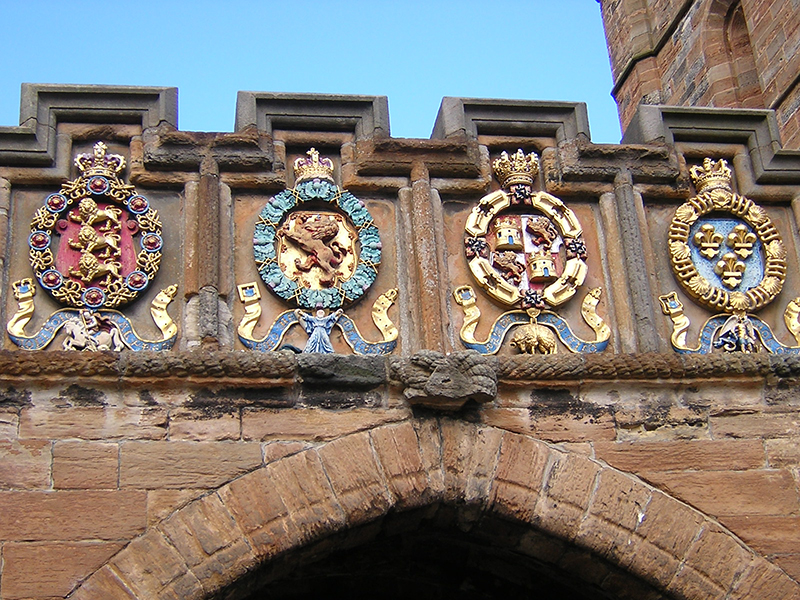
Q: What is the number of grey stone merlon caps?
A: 4